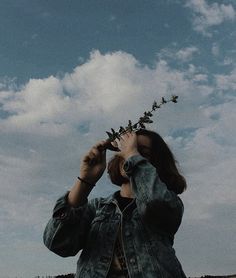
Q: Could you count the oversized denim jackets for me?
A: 1